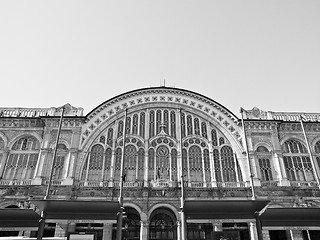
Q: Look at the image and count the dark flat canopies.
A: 4